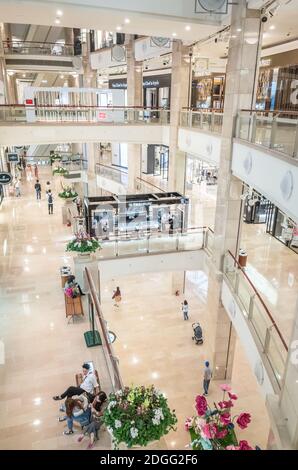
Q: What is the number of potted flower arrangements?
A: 6